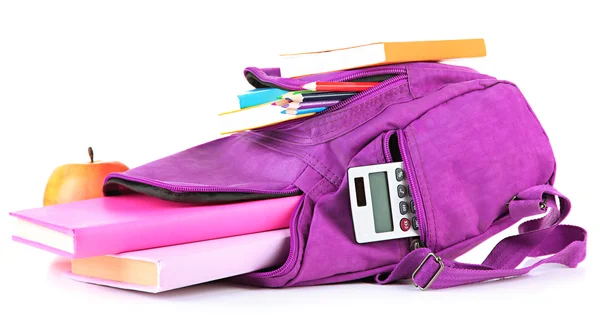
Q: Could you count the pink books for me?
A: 2